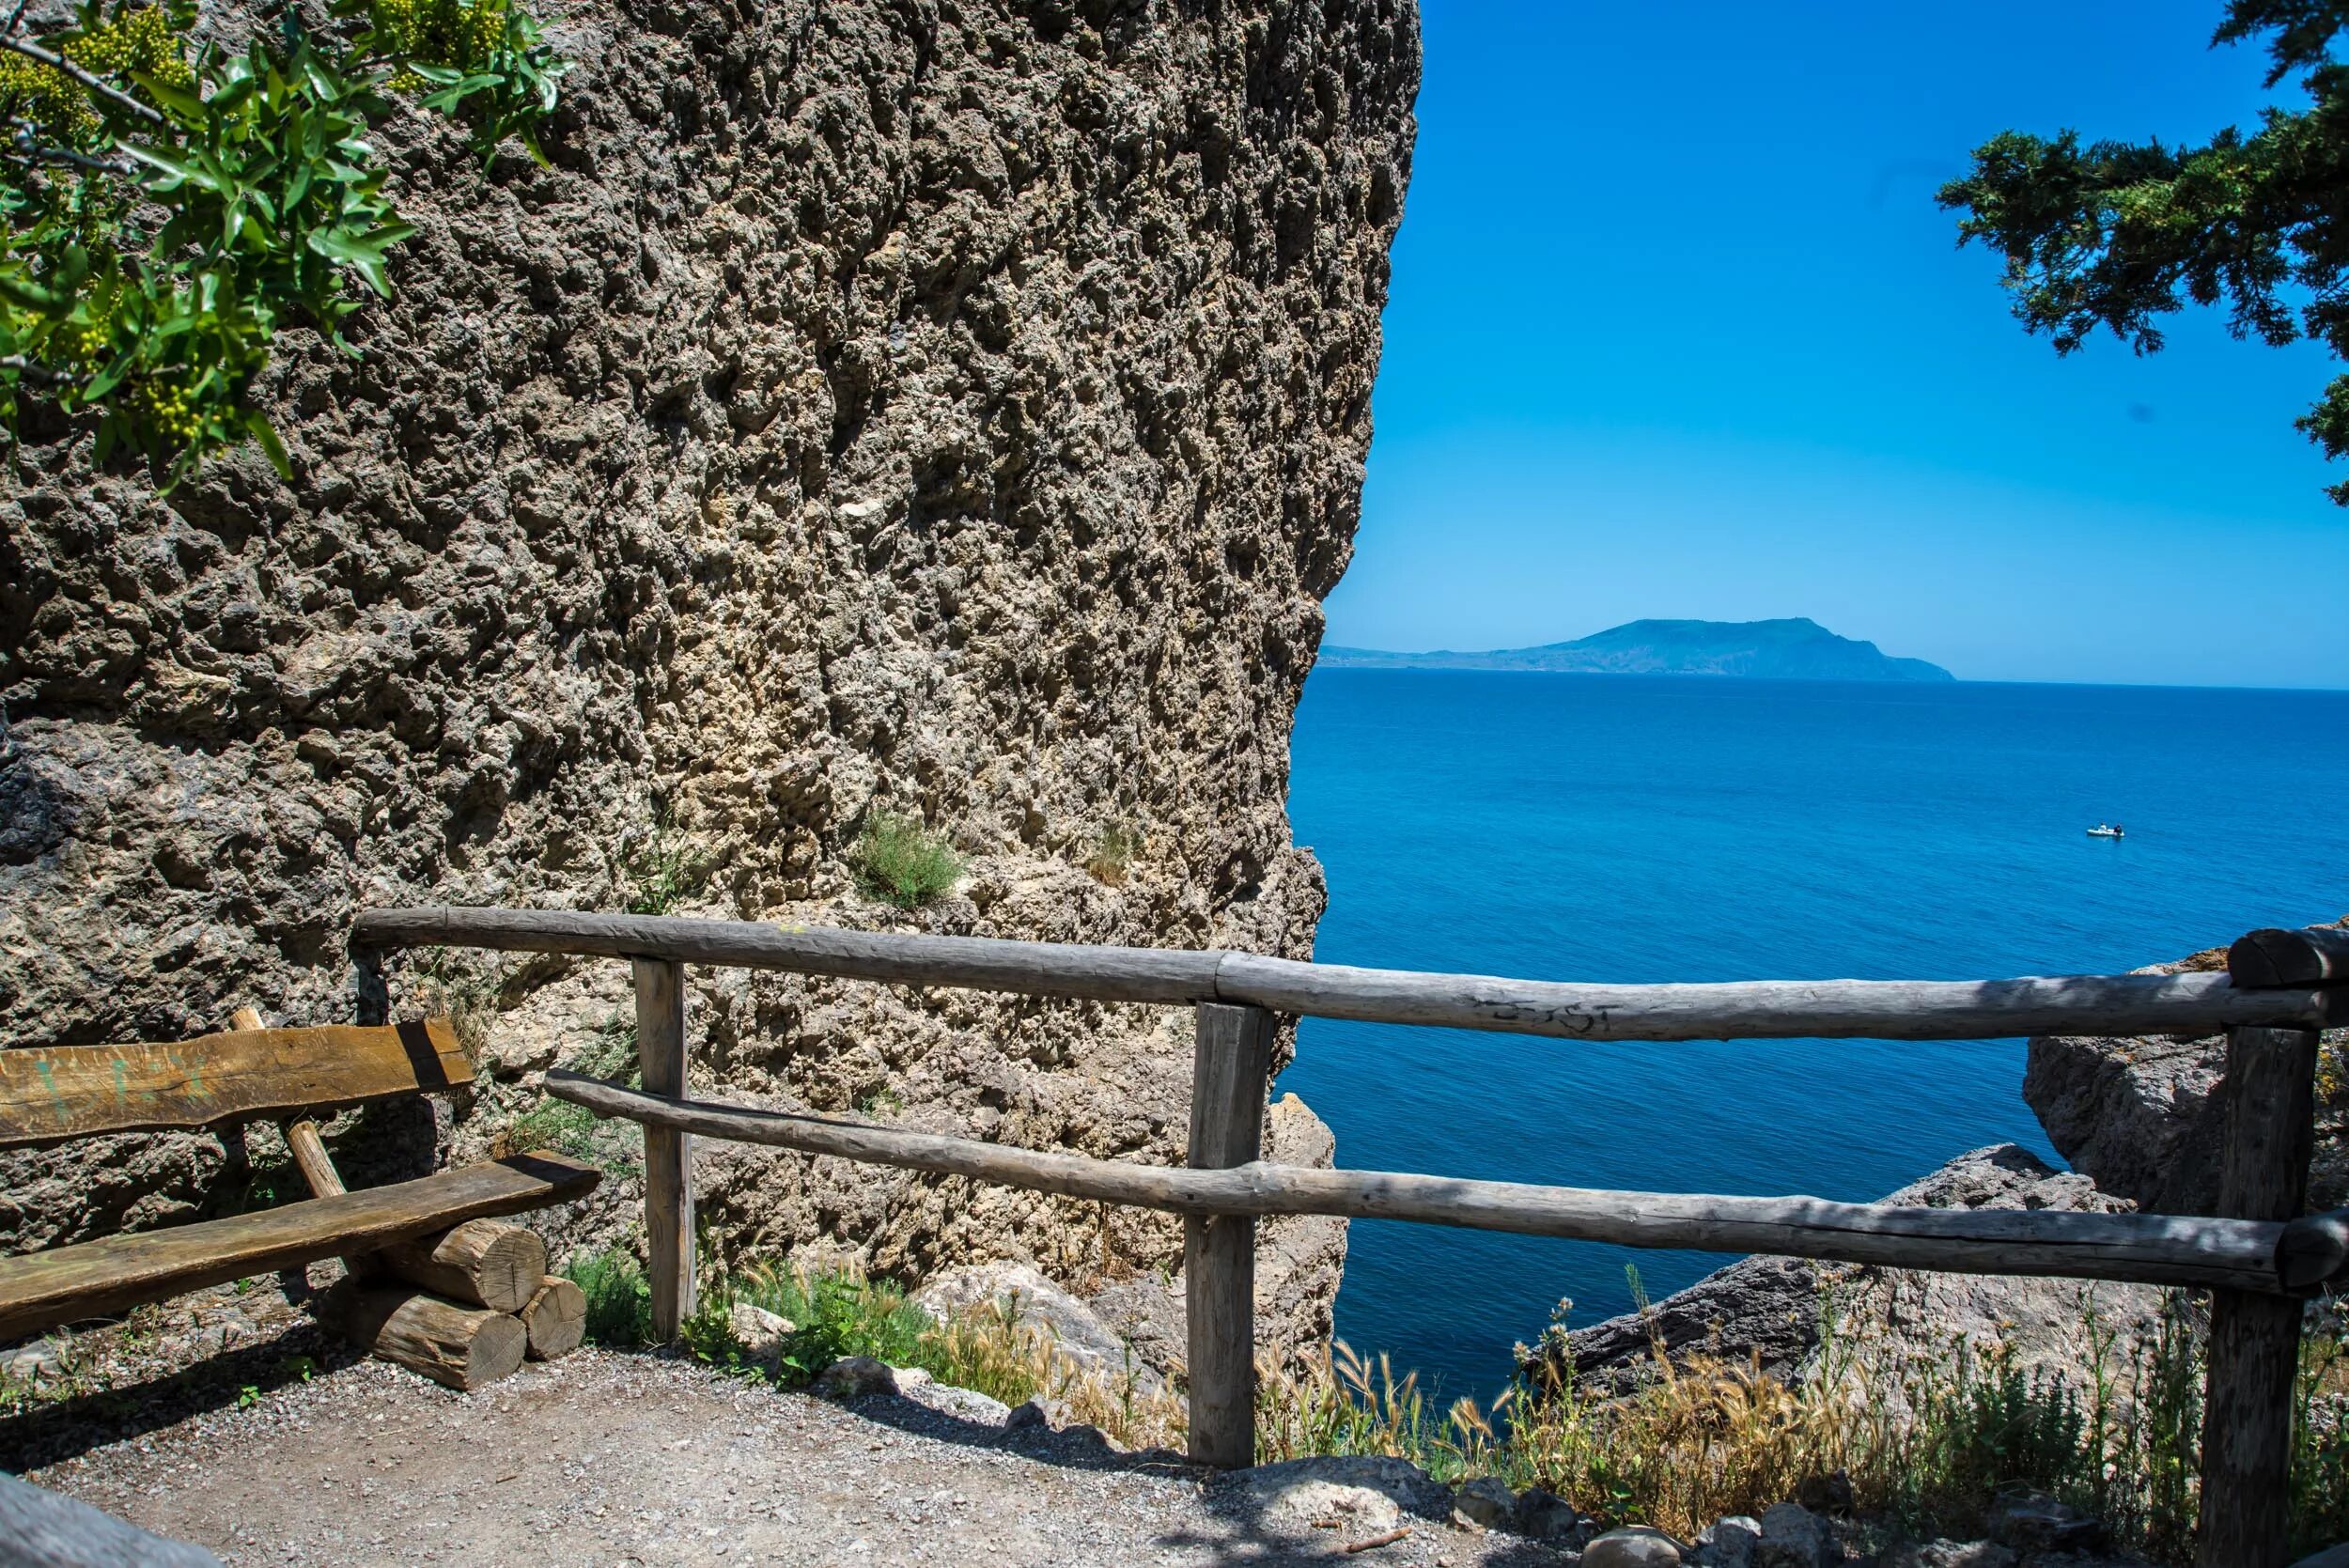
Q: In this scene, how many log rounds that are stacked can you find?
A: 3